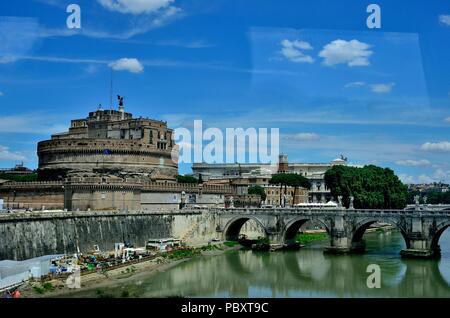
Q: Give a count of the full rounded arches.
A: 3